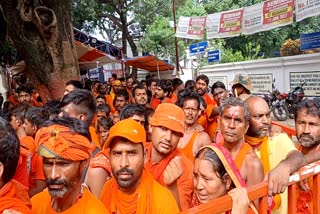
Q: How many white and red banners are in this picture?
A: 4